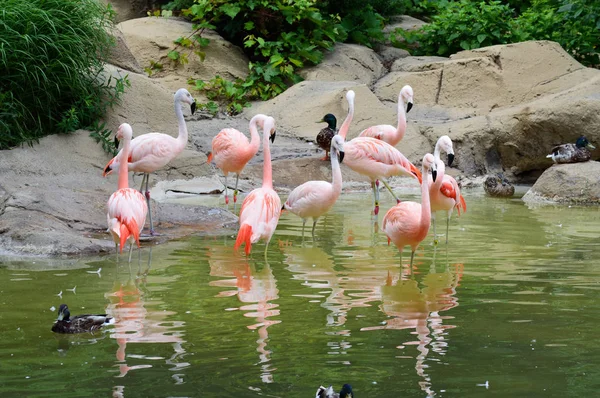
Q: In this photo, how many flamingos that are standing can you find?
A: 9